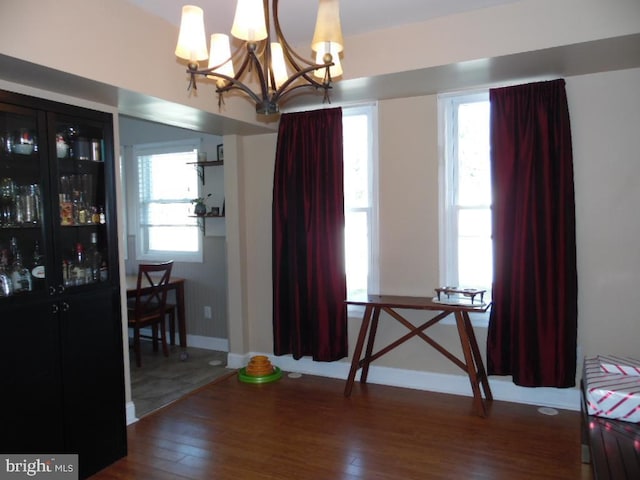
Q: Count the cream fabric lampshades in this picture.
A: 6